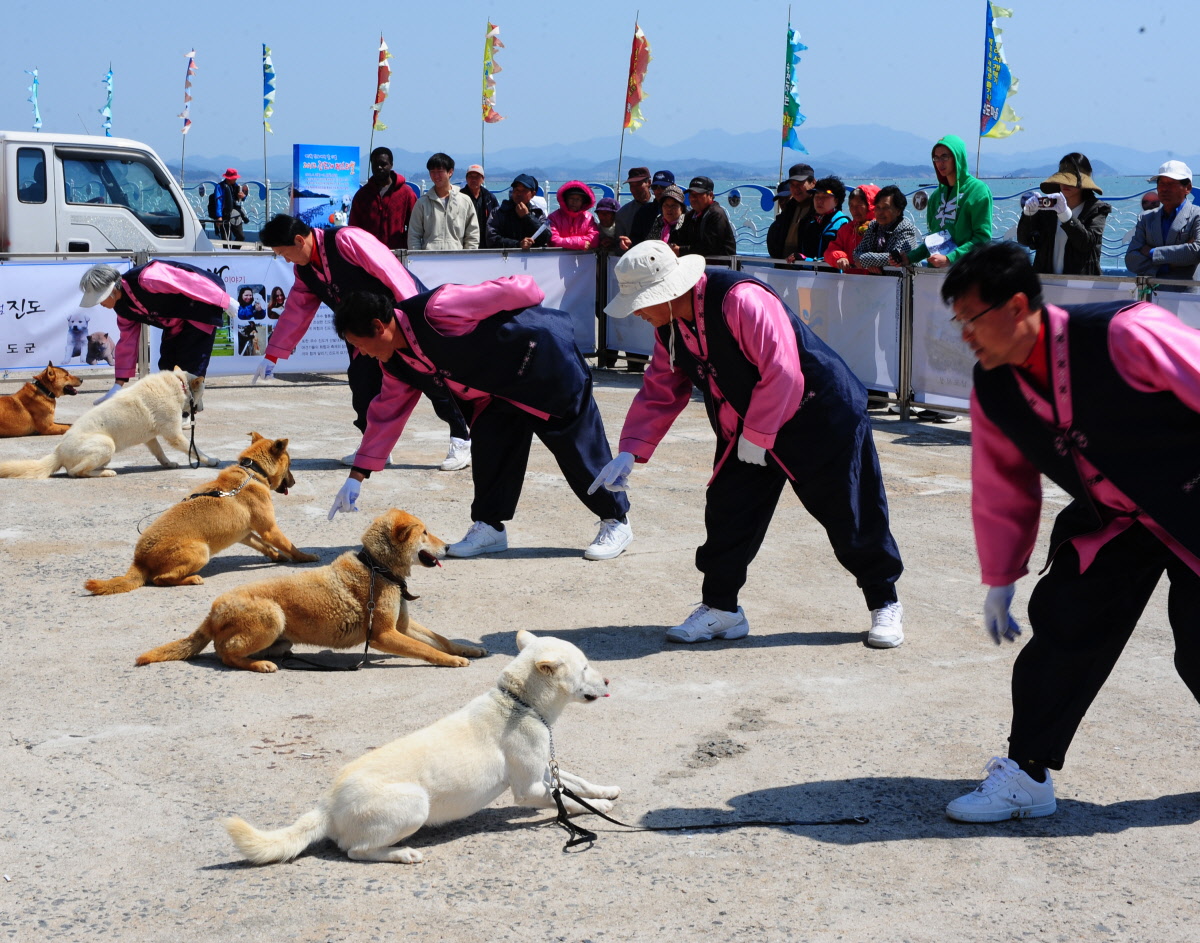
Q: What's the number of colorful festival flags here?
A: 9